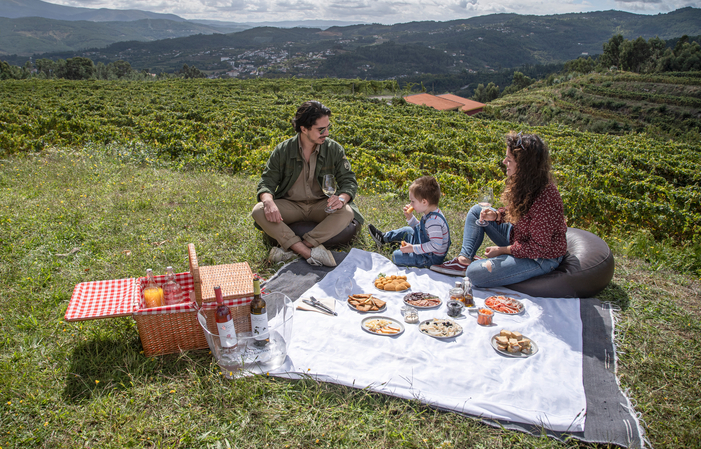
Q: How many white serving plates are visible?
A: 7